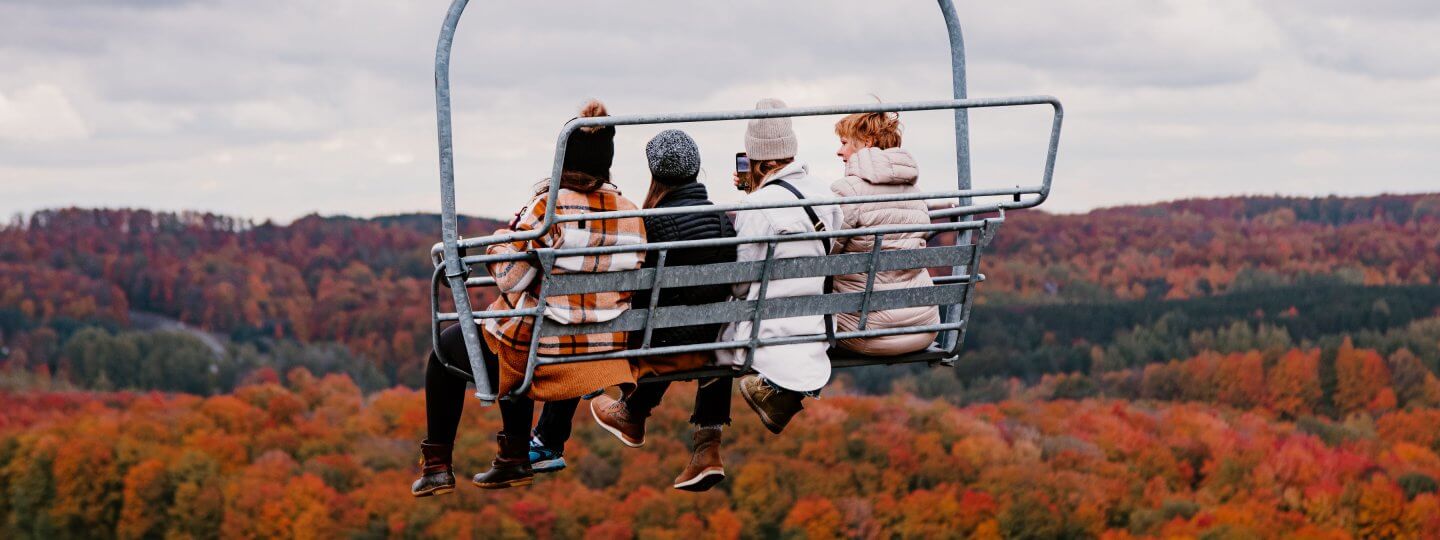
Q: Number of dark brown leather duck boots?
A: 2